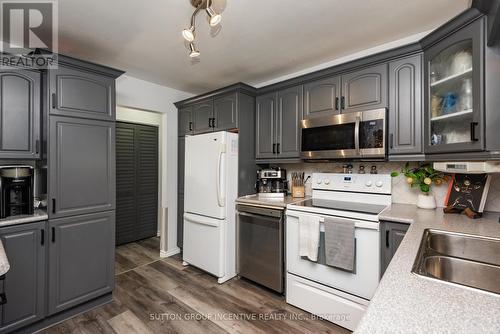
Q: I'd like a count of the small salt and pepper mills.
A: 2